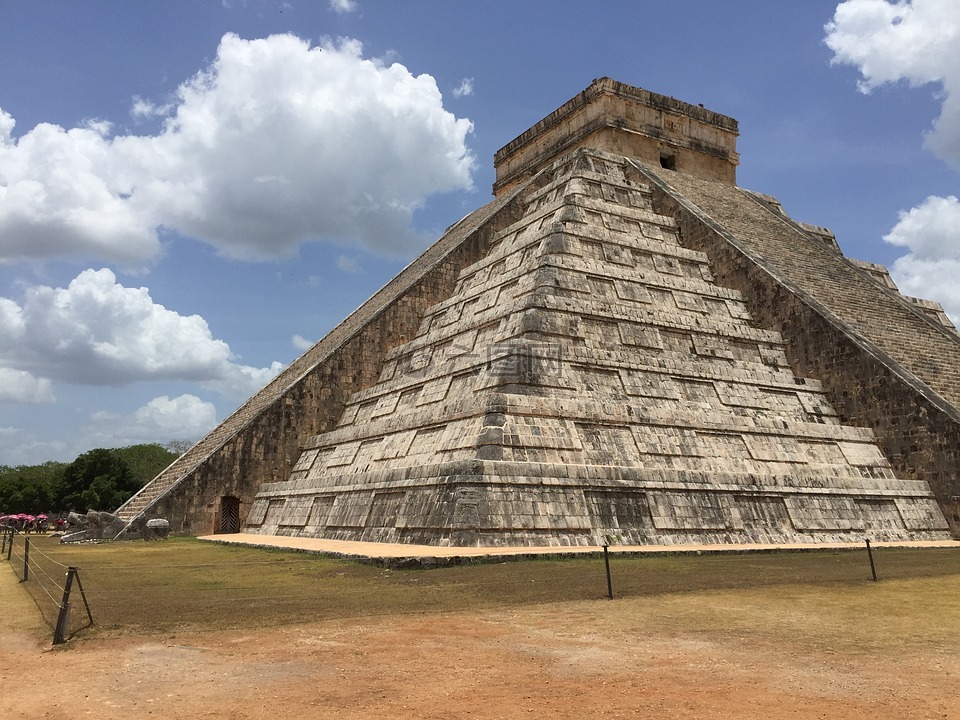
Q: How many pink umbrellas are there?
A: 5